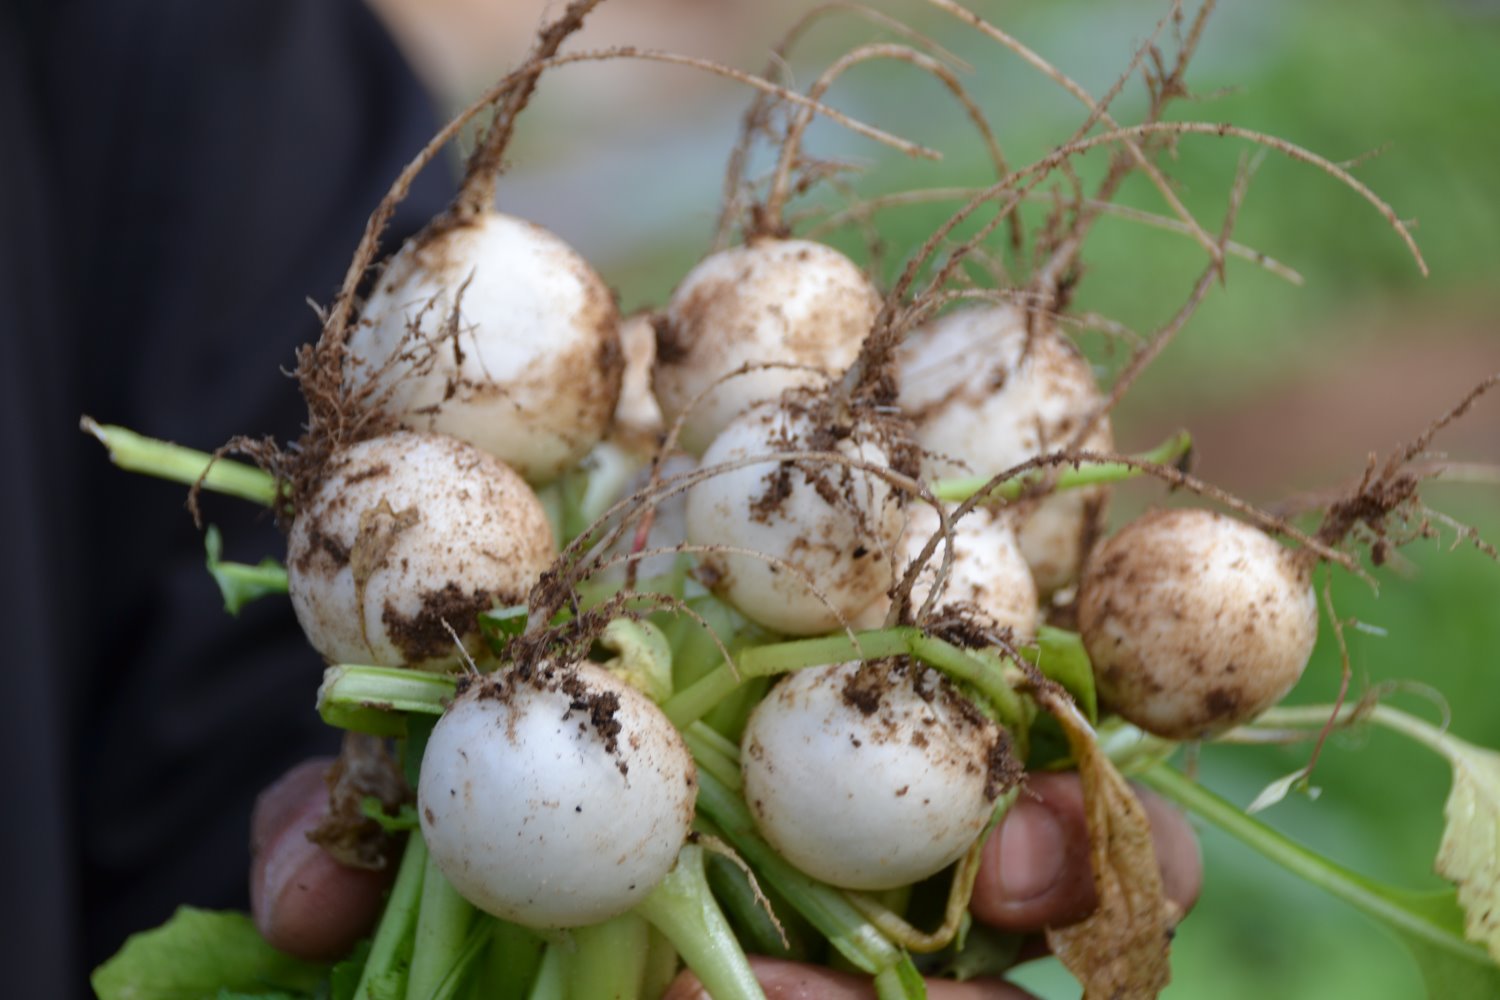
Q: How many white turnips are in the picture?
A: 9